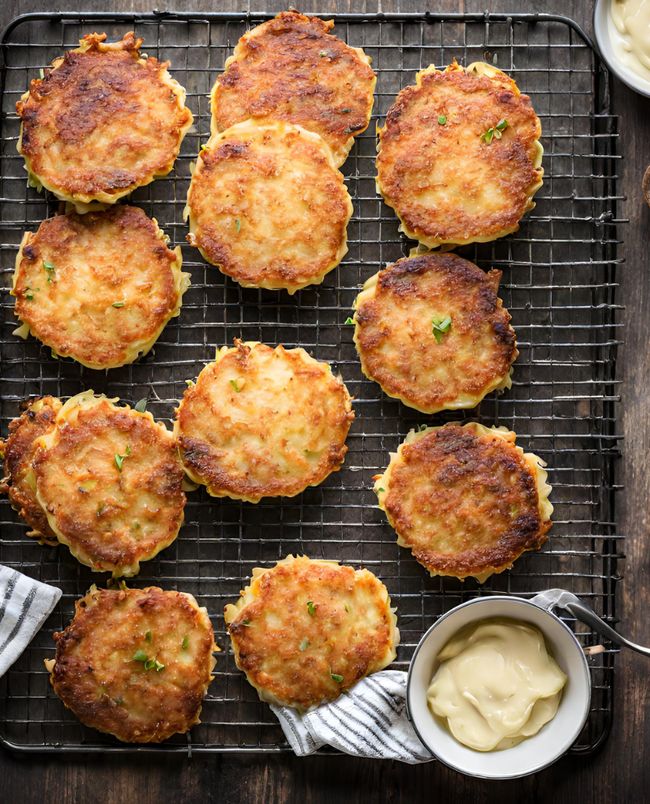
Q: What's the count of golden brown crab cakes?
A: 12